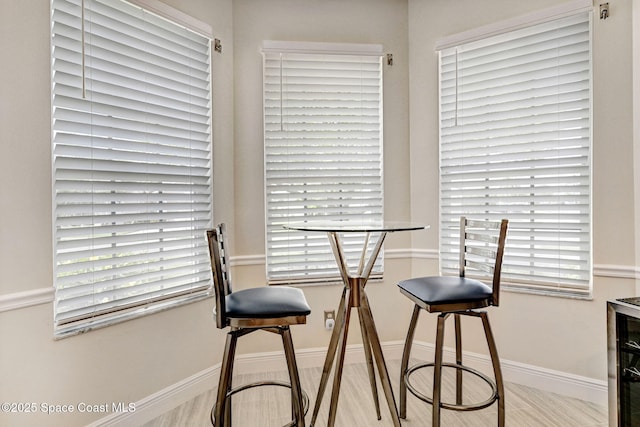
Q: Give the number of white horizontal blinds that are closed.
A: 3